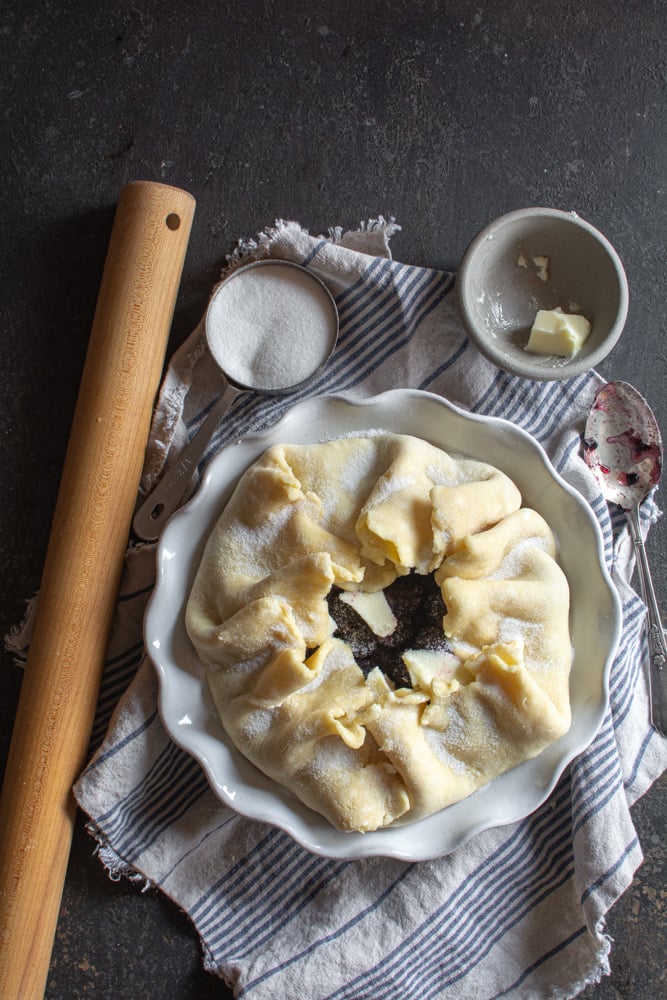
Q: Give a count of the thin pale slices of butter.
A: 2